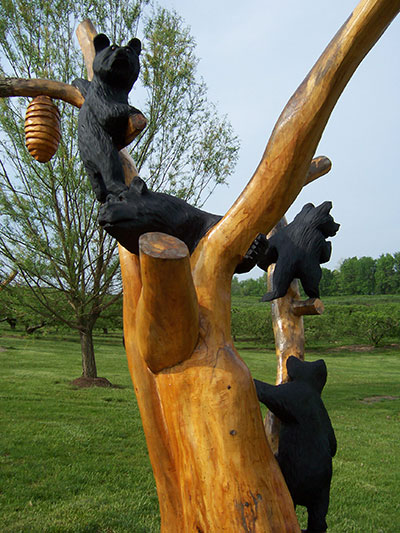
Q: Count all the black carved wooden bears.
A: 4